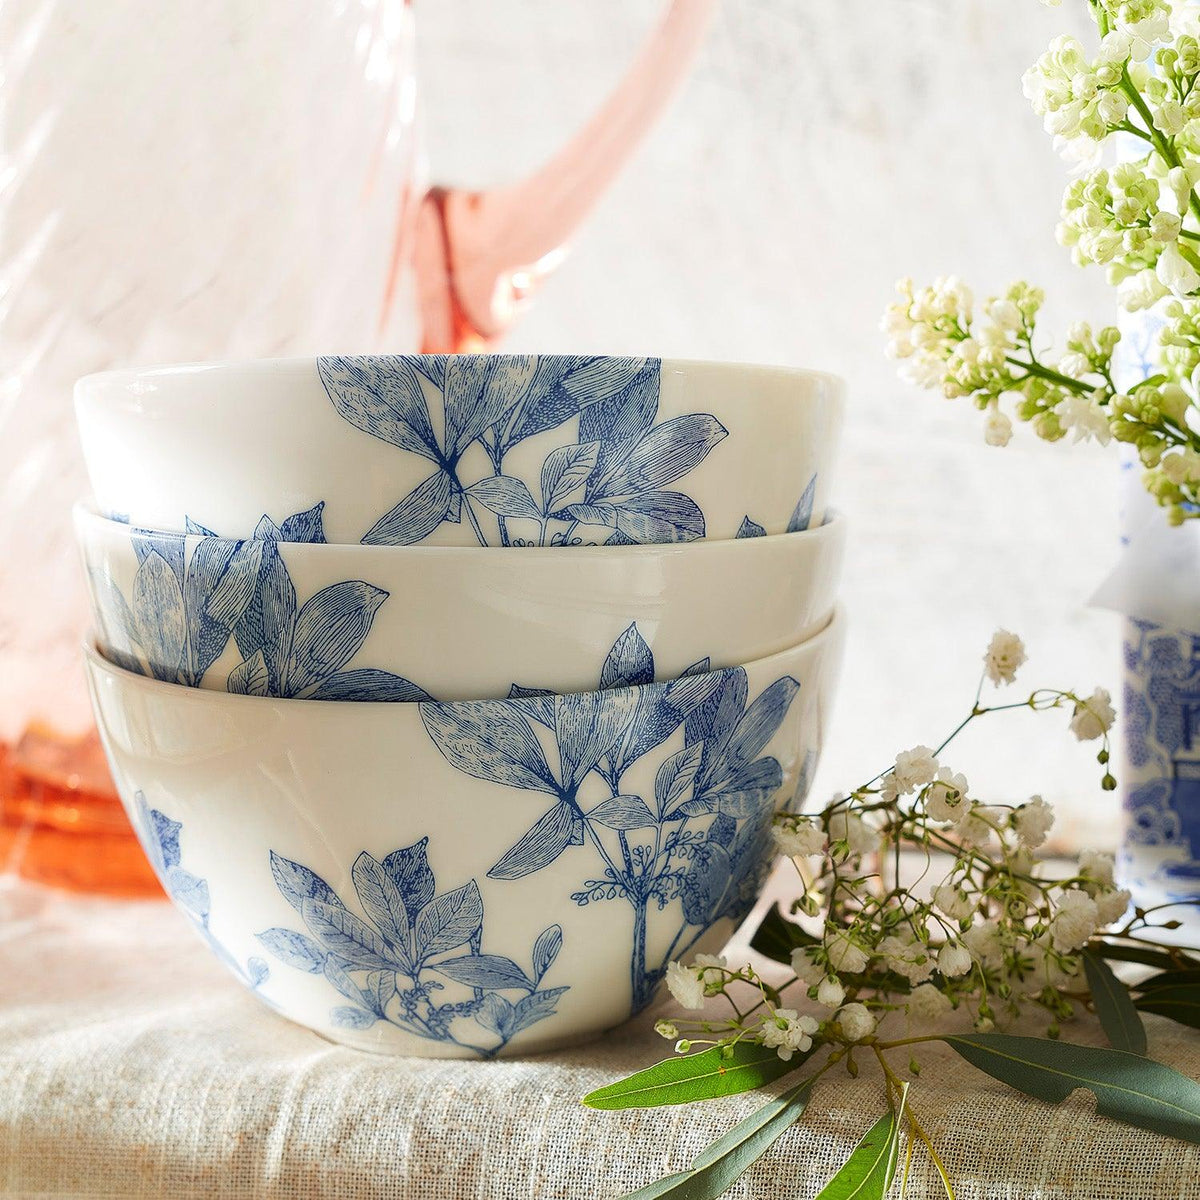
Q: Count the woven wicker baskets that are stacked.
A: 0